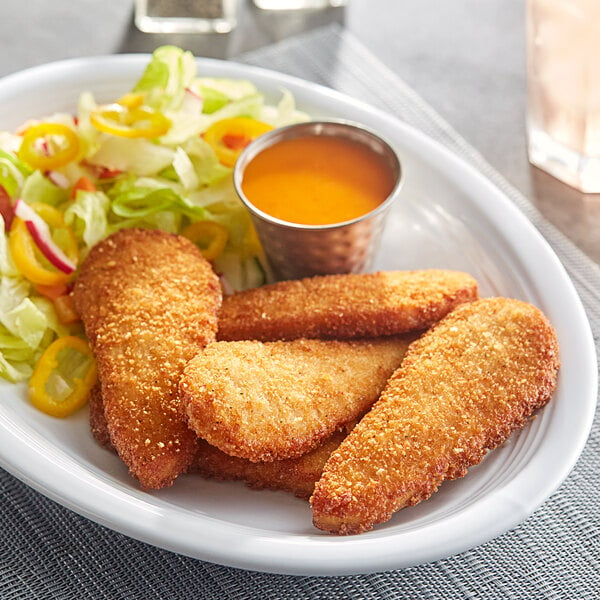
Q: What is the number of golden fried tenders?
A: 5